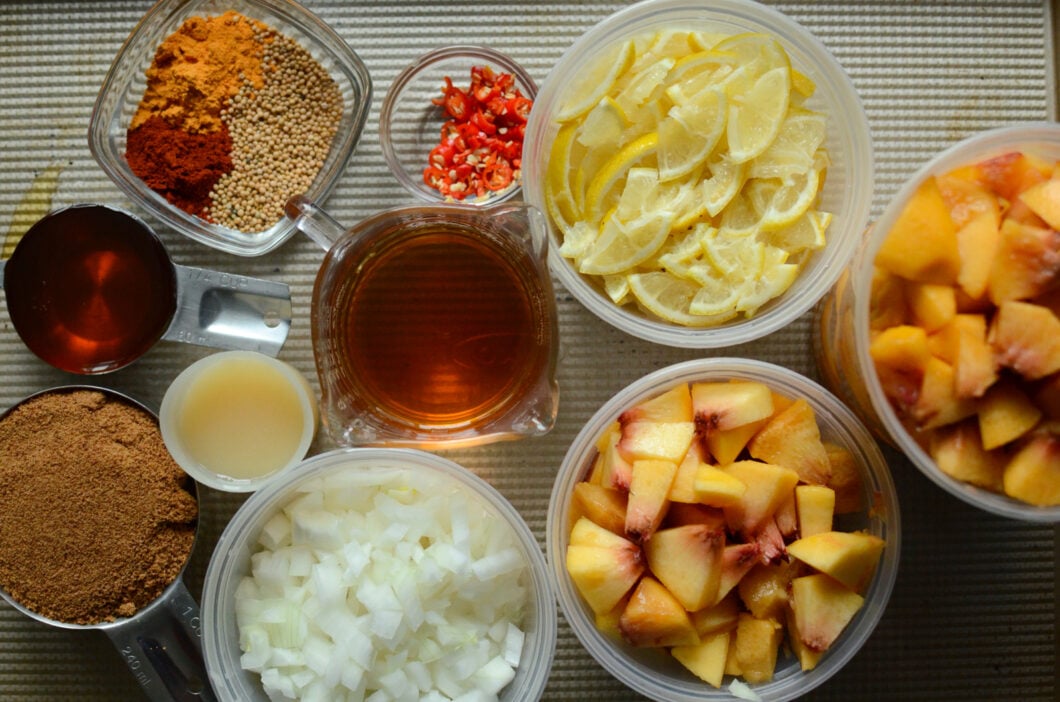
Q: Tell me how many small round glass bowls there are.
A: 1